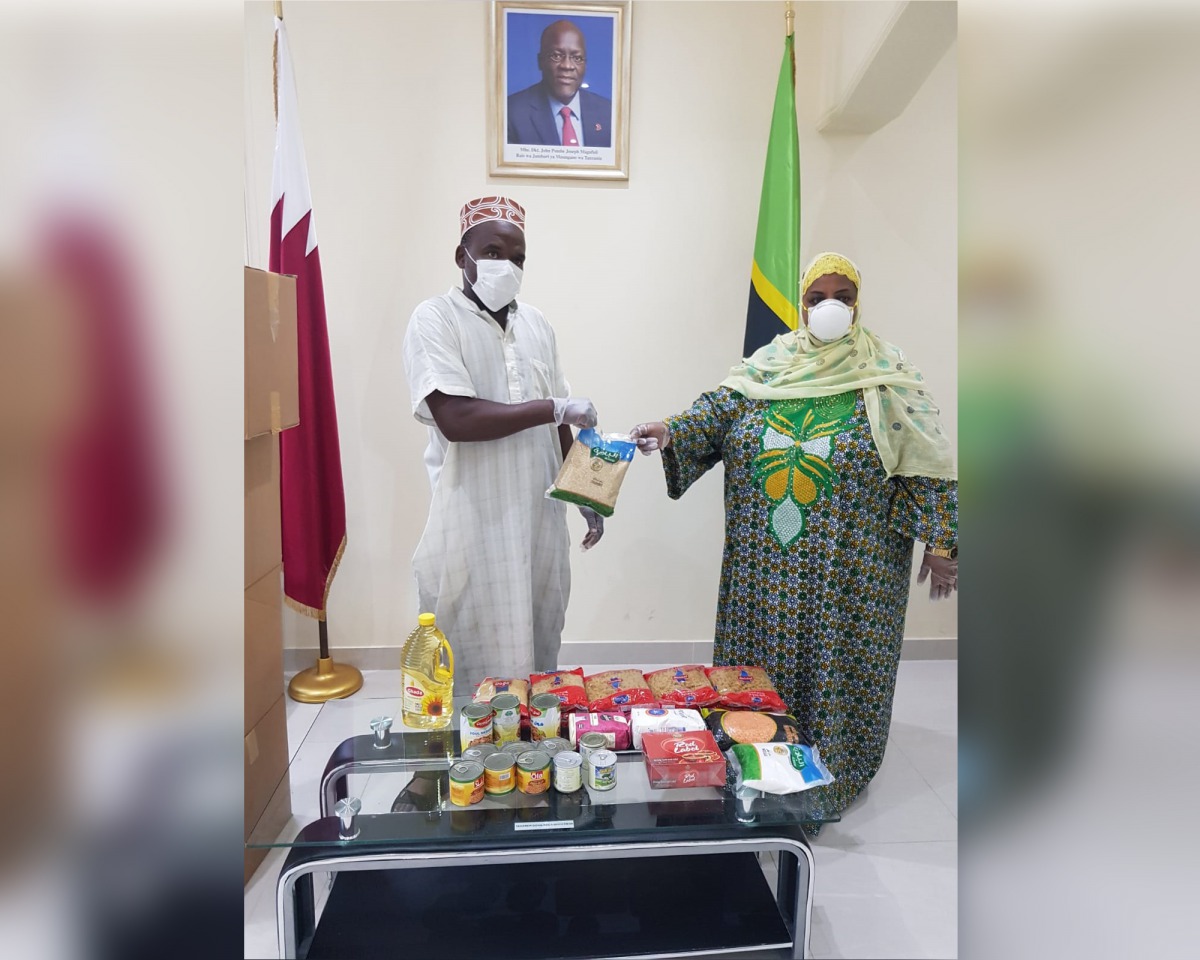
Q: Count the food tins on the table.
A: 12